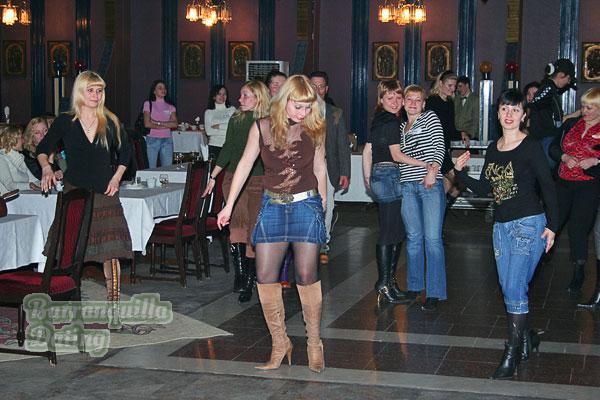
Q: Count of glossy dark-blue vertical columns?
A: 9